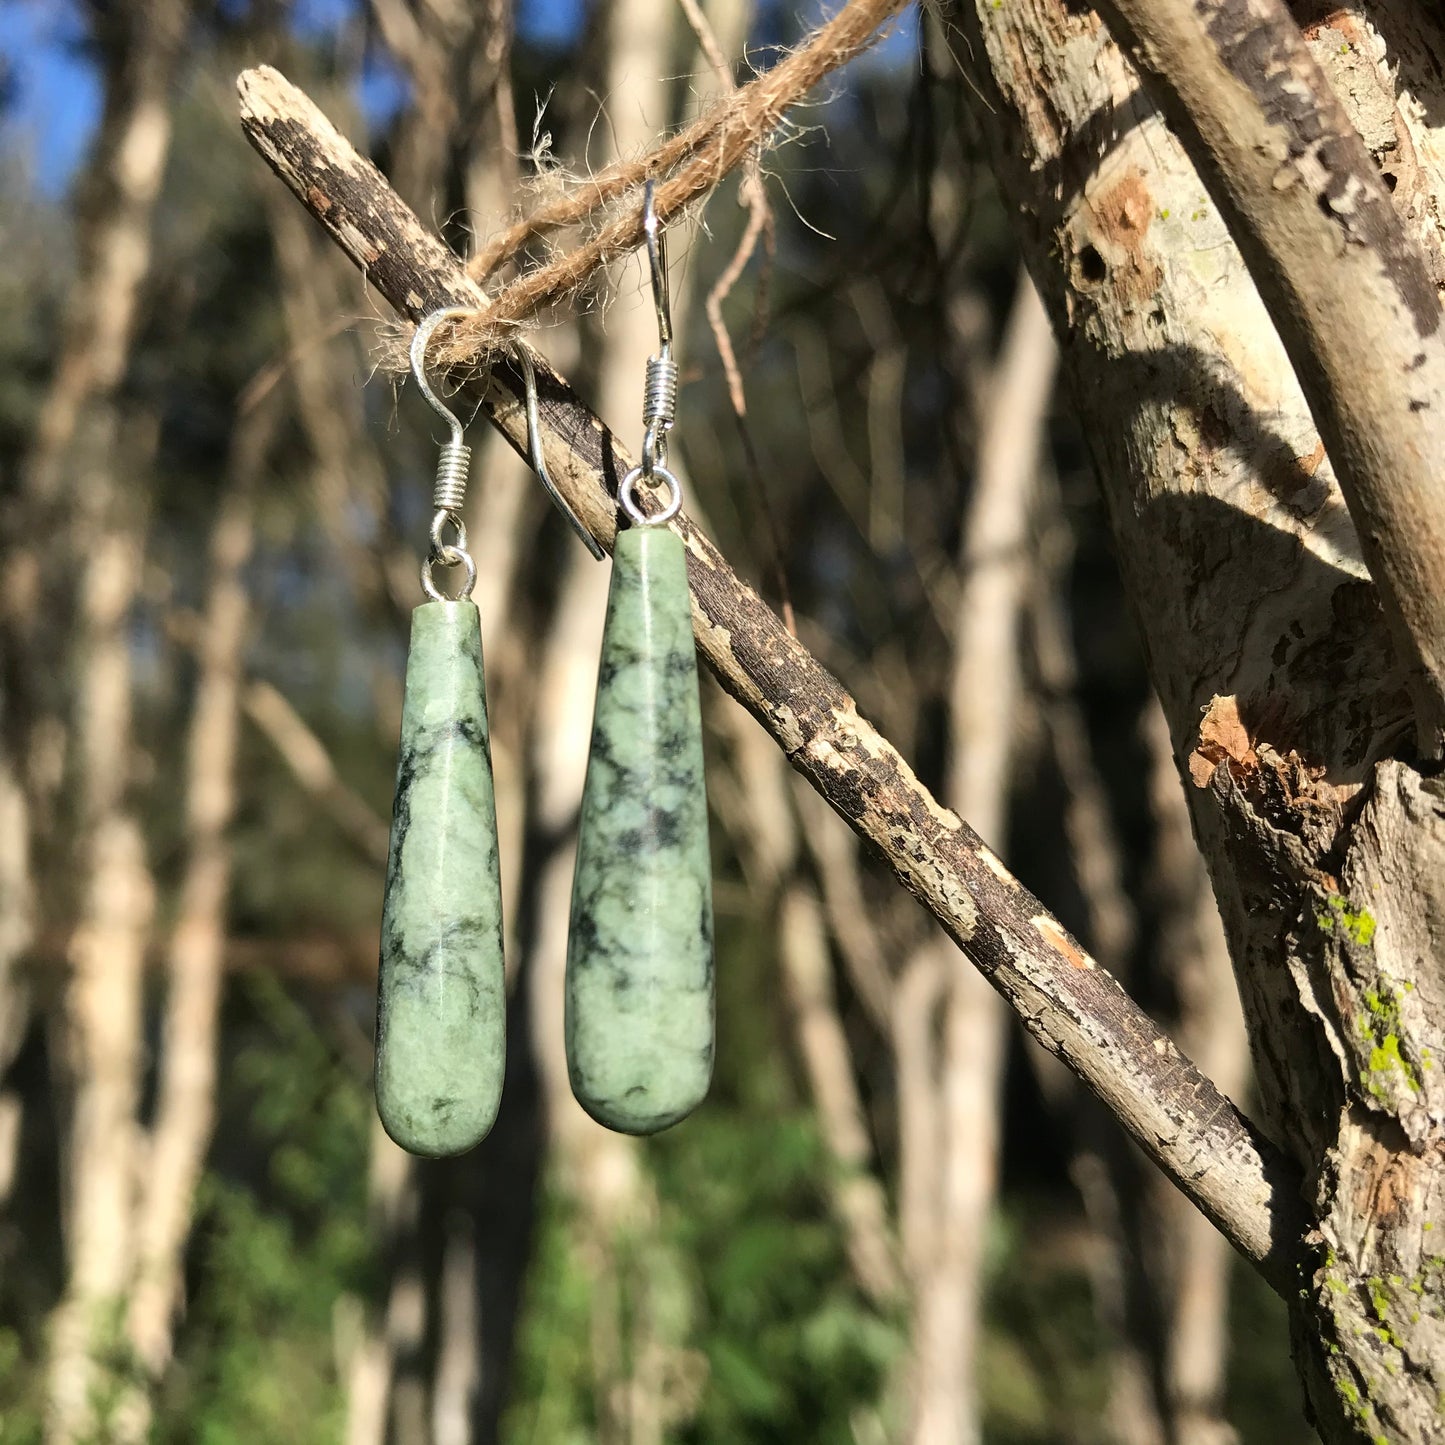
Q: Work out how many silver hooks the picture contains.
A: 2